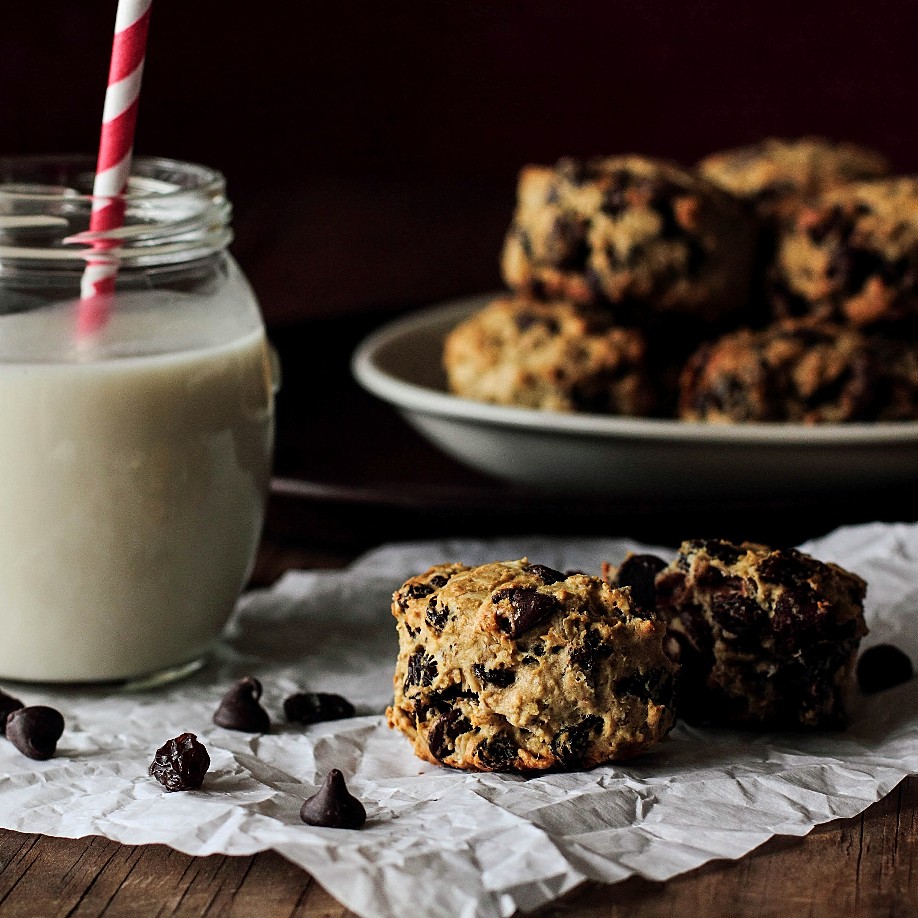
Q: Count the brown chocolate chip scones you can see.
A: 7